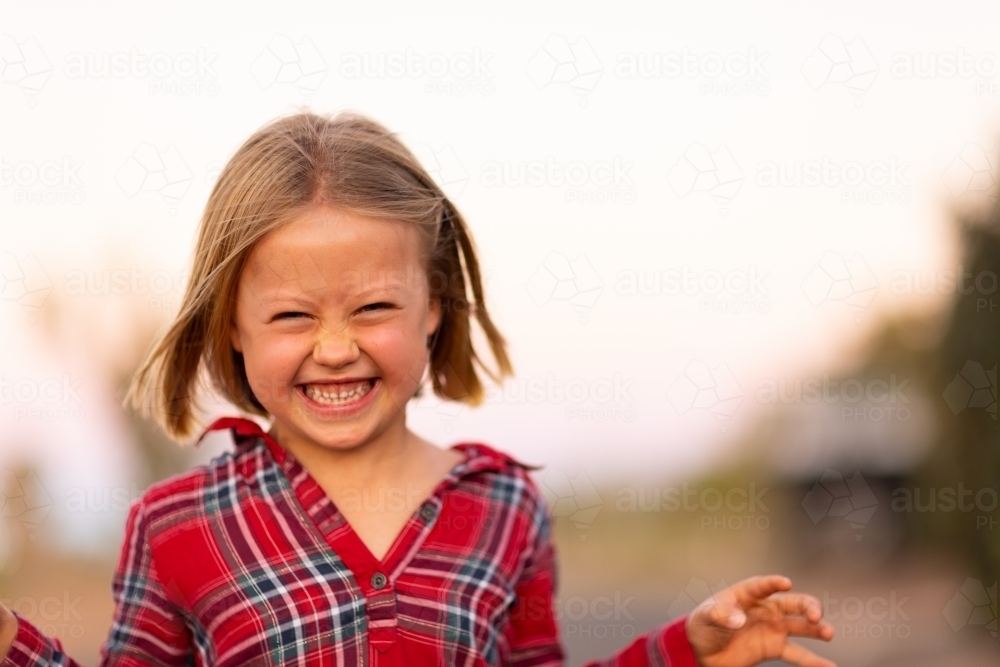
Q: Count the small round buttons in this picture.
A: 2